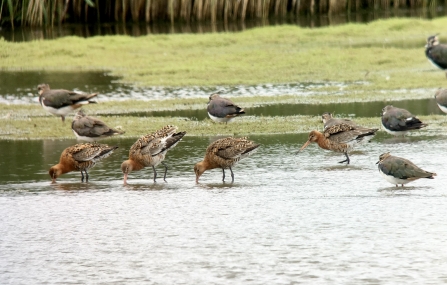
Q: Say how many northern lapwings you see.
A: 8